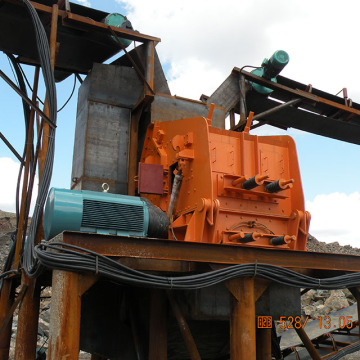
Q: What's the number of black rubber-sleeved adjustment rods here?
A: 4